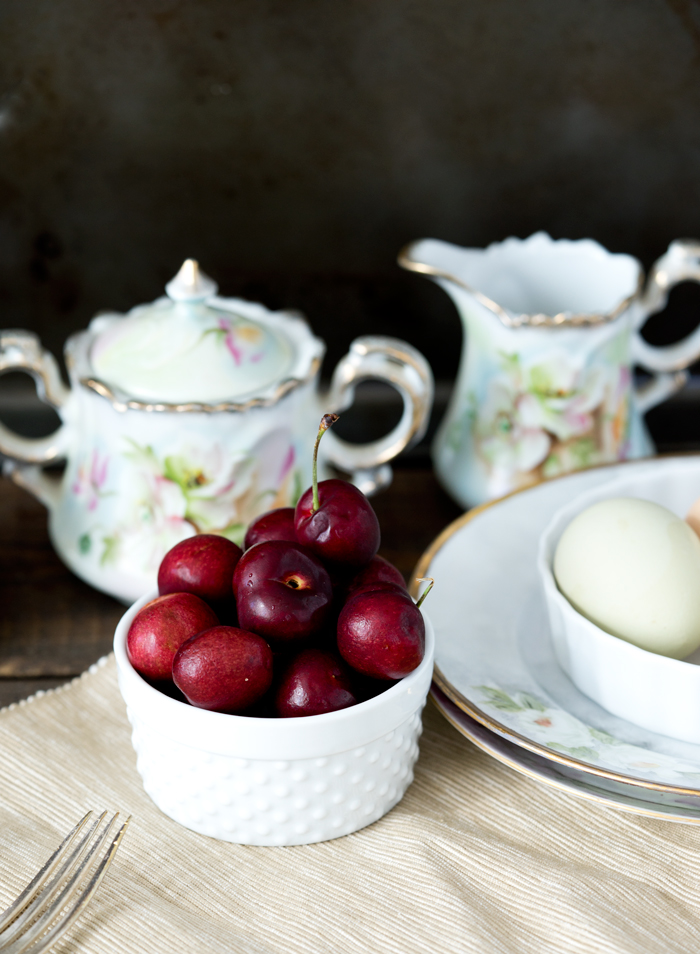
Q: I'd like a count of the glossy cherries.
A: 9